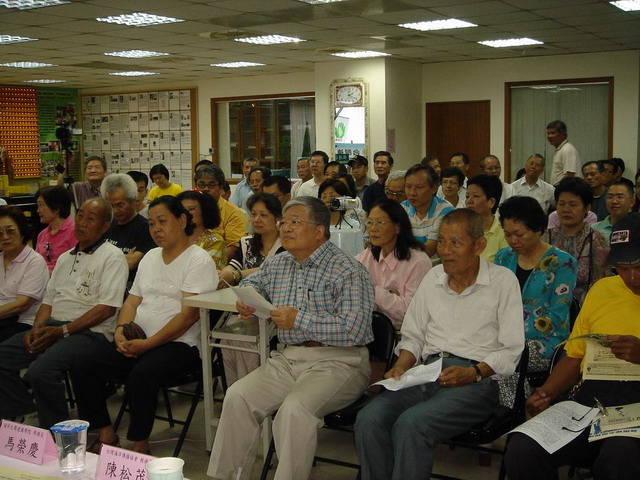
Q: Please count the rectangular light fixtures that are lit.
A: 14